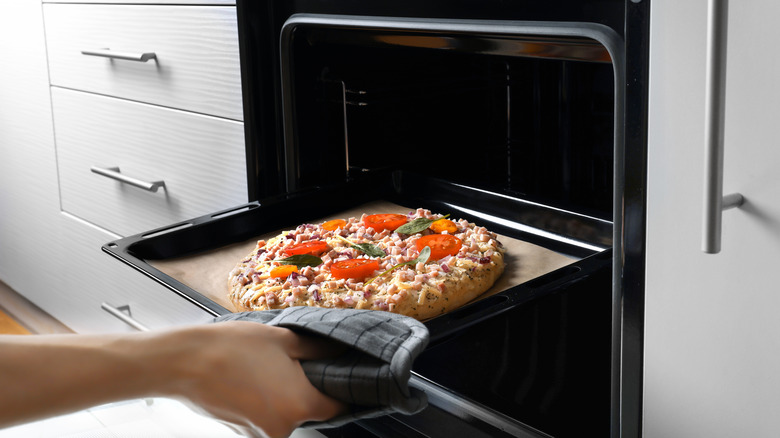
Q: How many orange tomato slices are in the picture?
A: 3